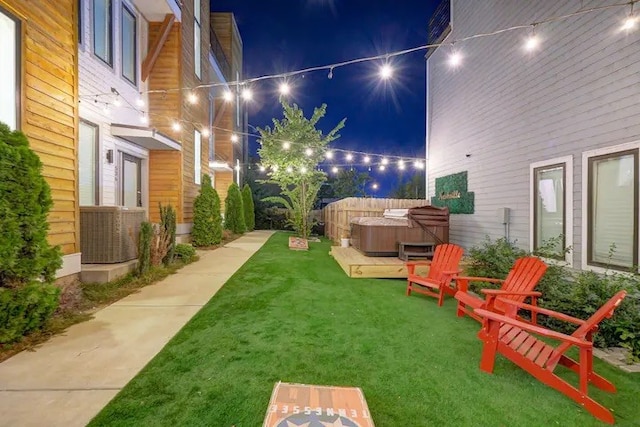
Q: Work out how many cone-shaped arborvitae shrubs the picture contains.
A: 4